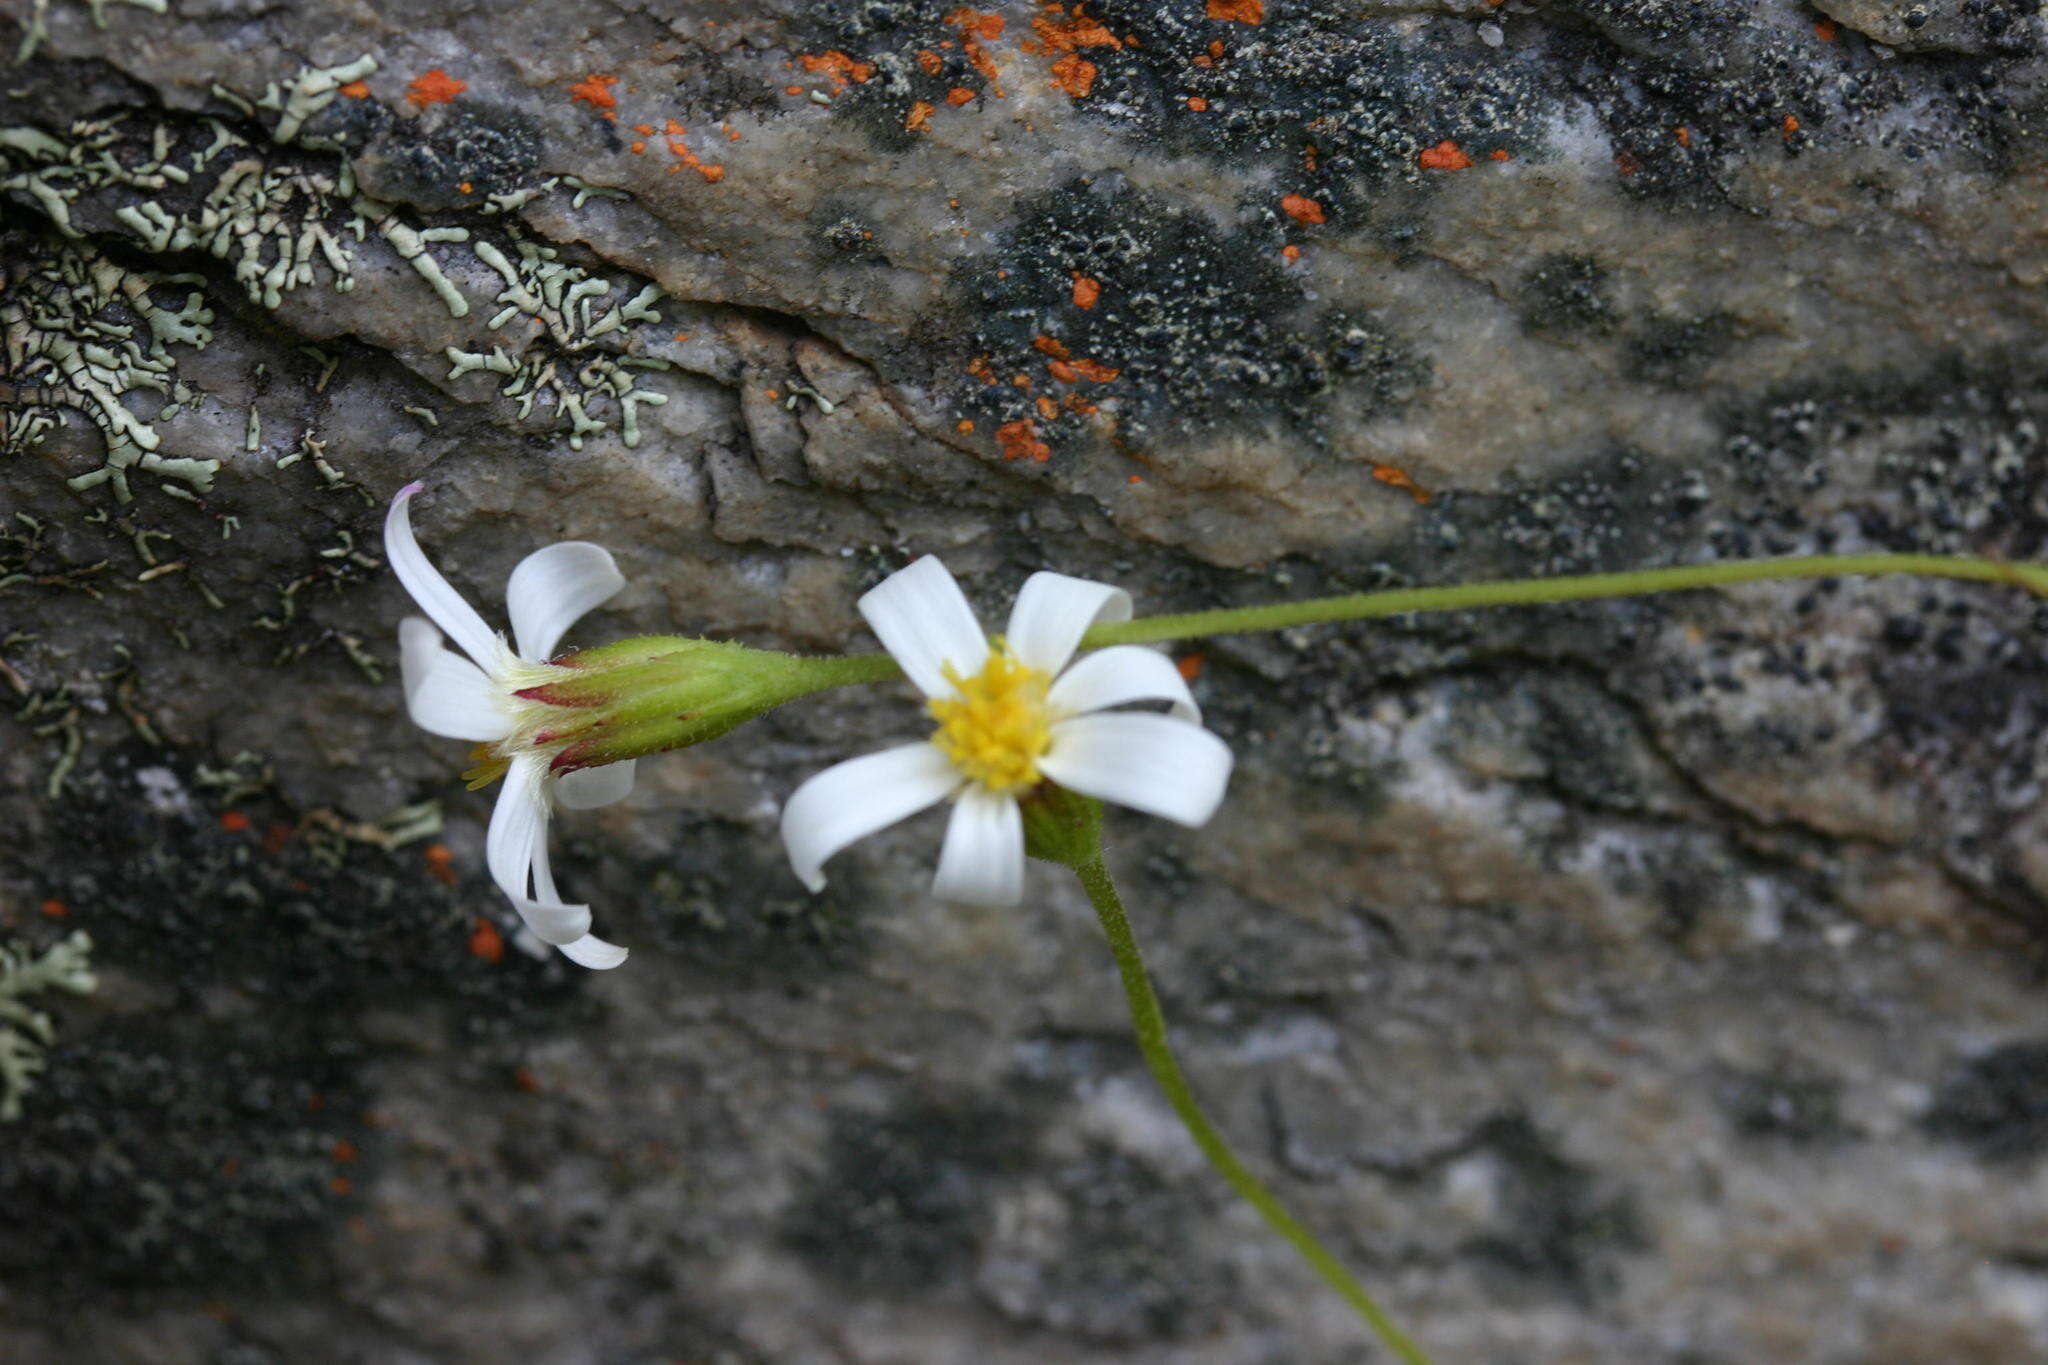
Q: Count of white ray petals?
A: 12